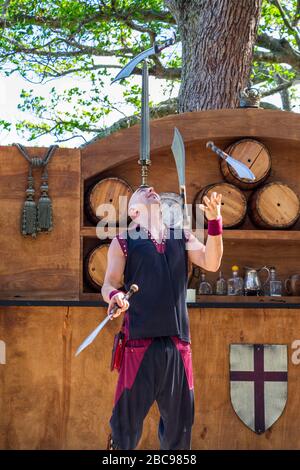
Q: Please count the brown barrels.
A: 5